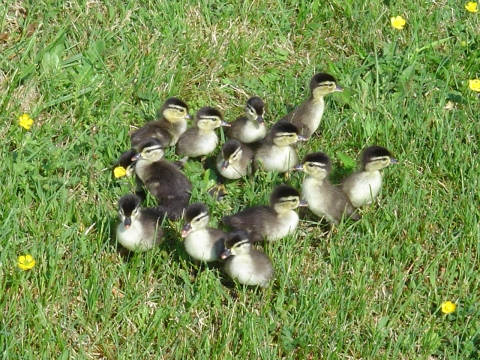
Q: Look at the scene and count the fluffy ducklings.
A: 14